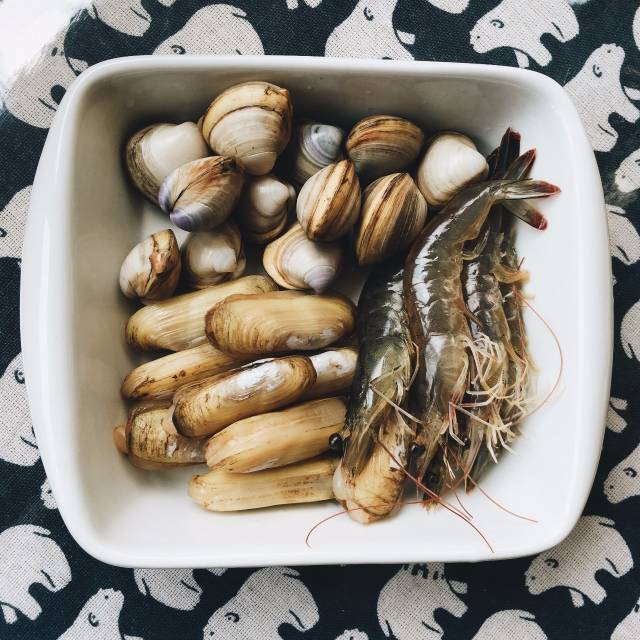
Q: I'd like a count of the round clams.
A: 12